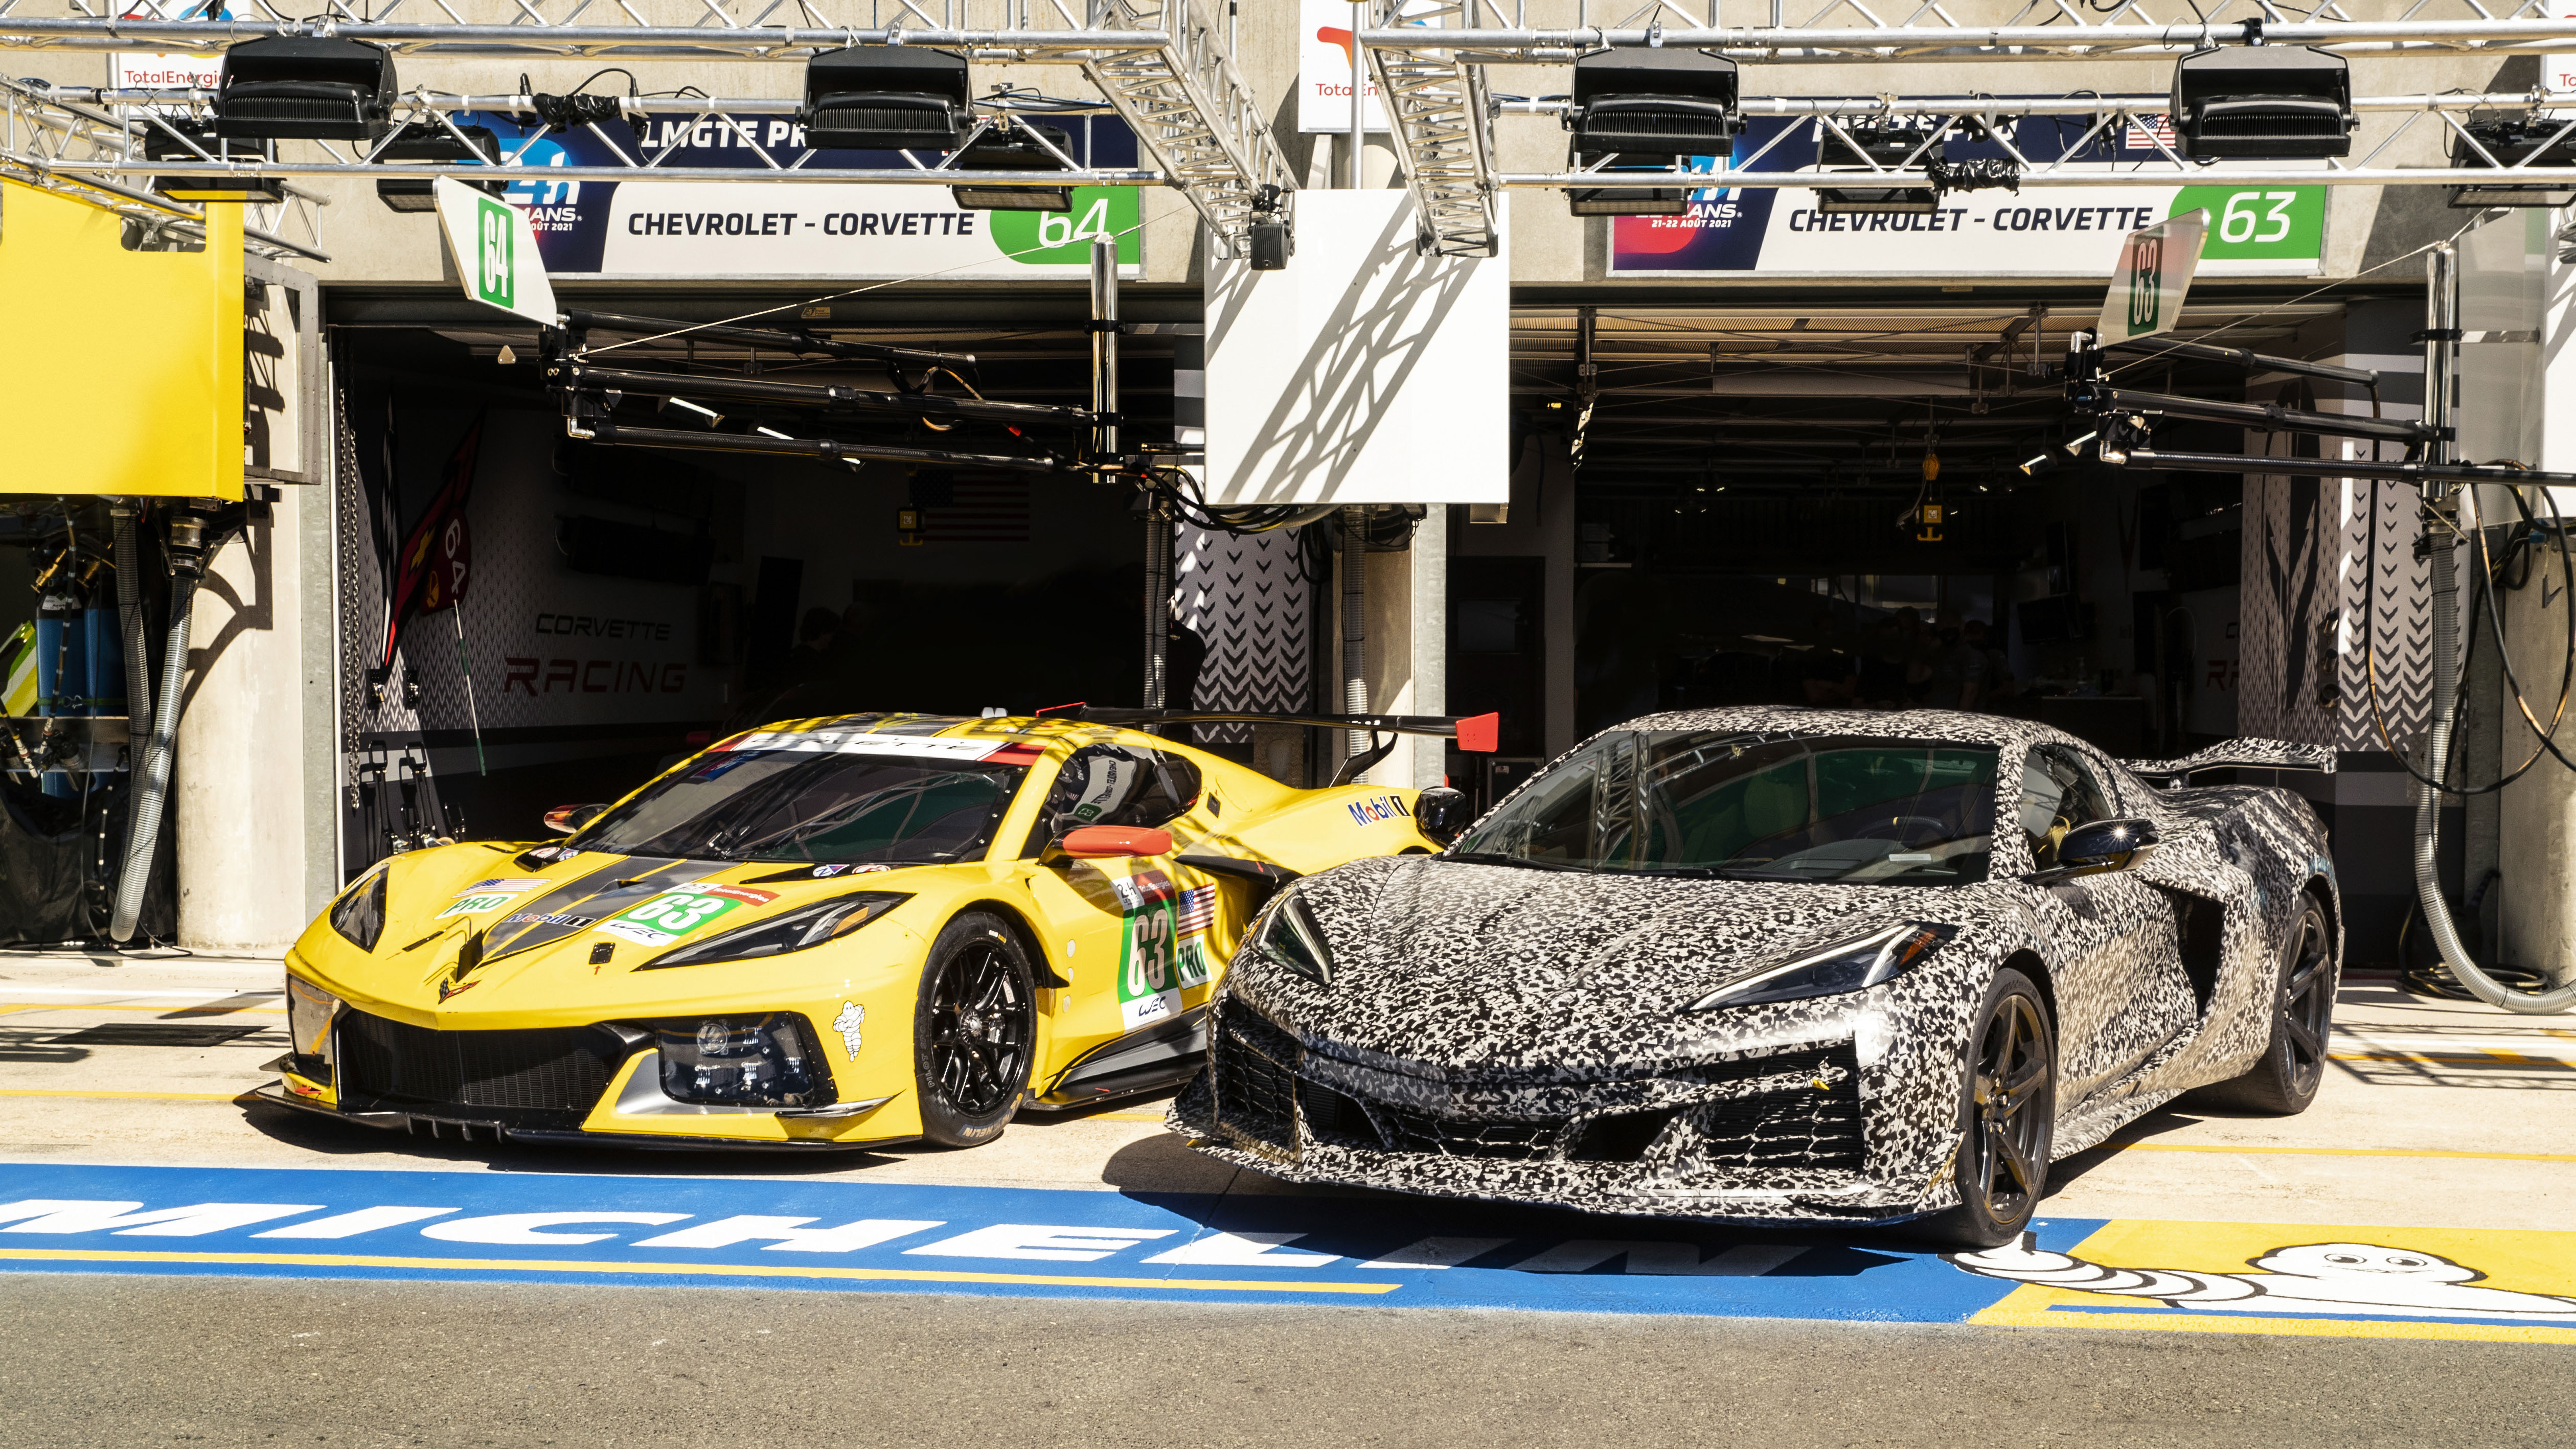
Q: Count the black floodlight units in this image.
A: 10